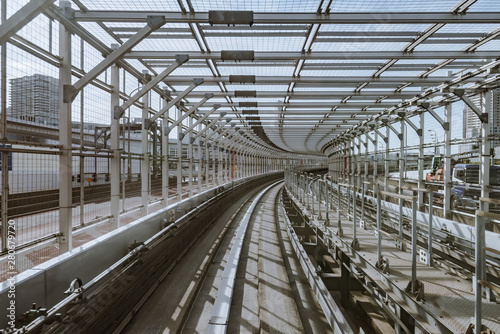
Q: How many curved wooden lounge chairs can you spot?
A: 0